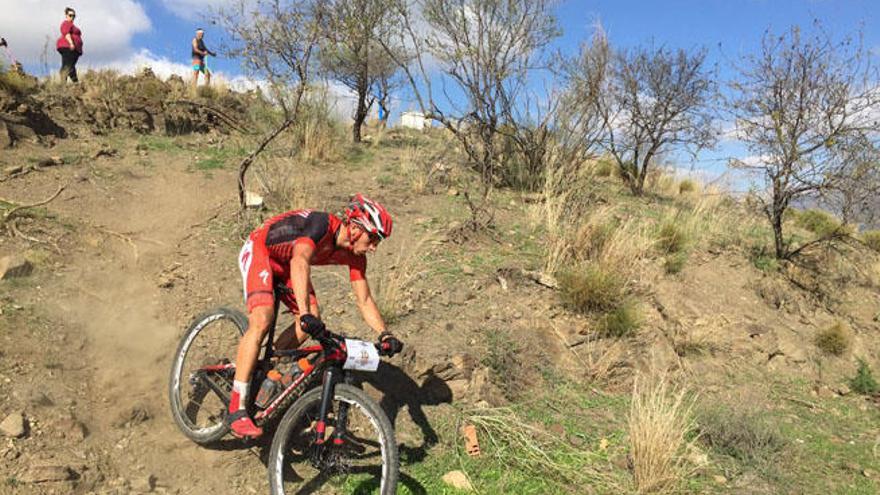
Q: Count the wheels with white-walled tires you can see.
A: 2